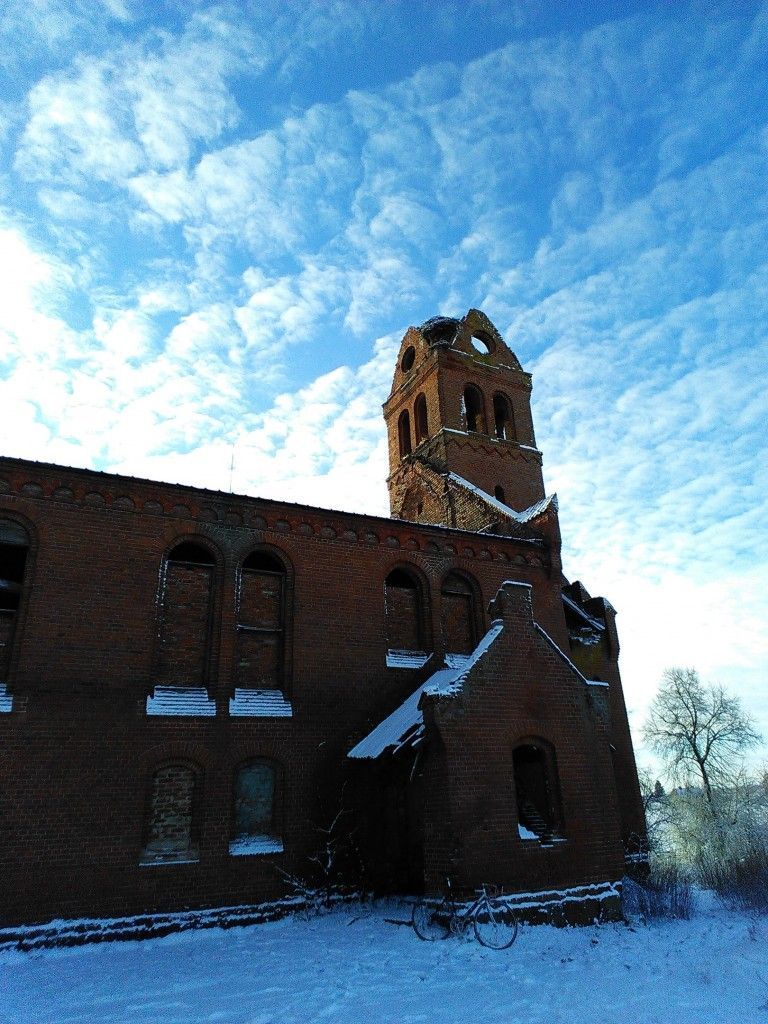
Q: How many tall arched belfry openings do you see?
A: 4